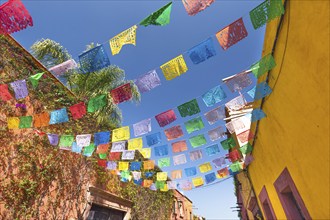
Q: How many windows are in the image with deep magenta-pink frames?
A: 2